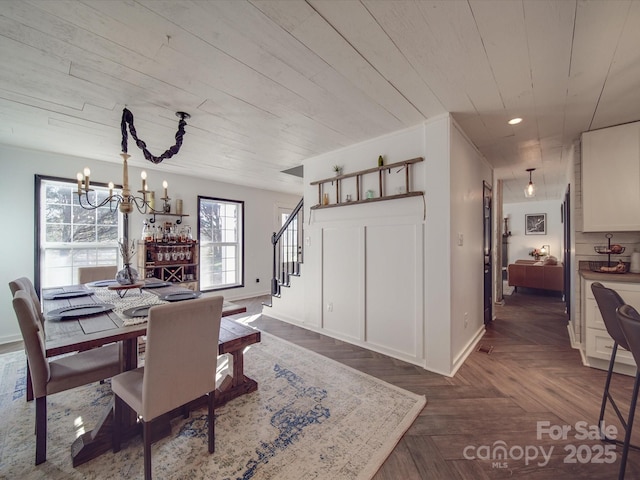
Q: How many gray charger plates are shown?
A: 6